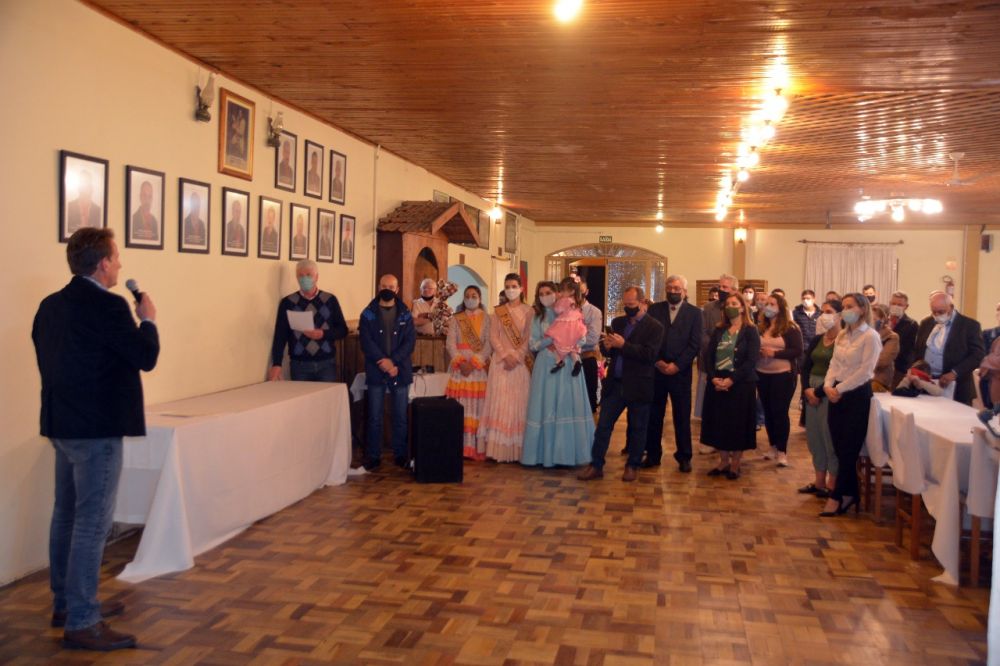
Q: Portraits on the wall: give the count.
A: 12